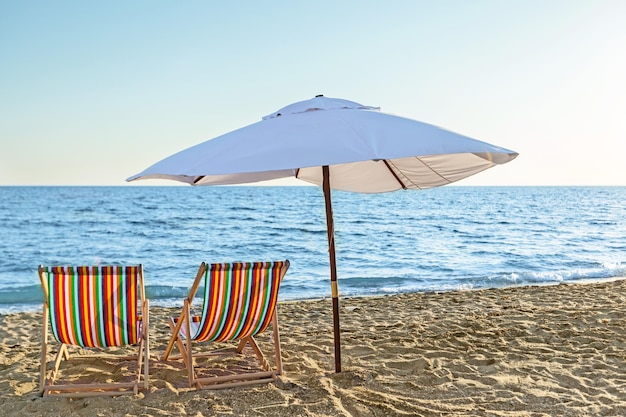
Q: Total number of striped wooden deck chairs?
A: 2